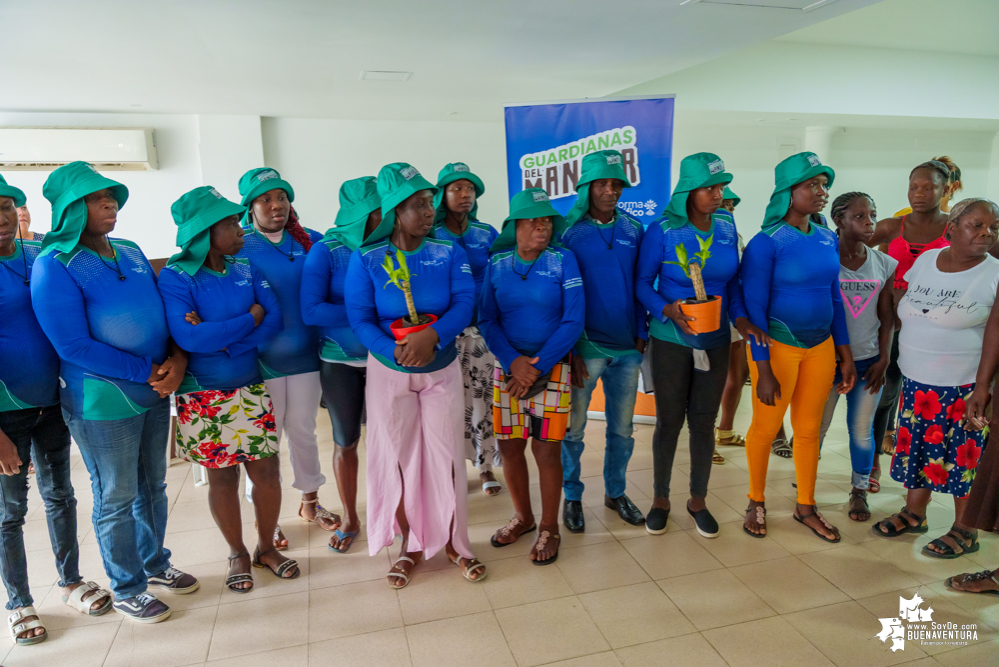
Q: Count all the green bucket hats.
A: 12